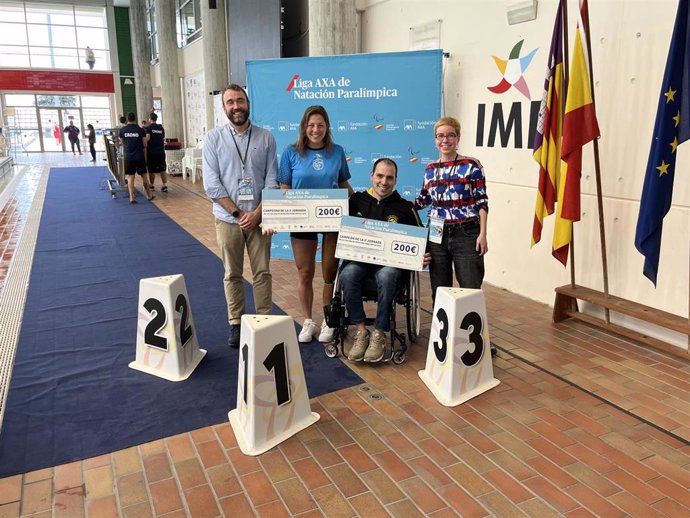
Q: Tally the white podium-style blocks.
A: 3